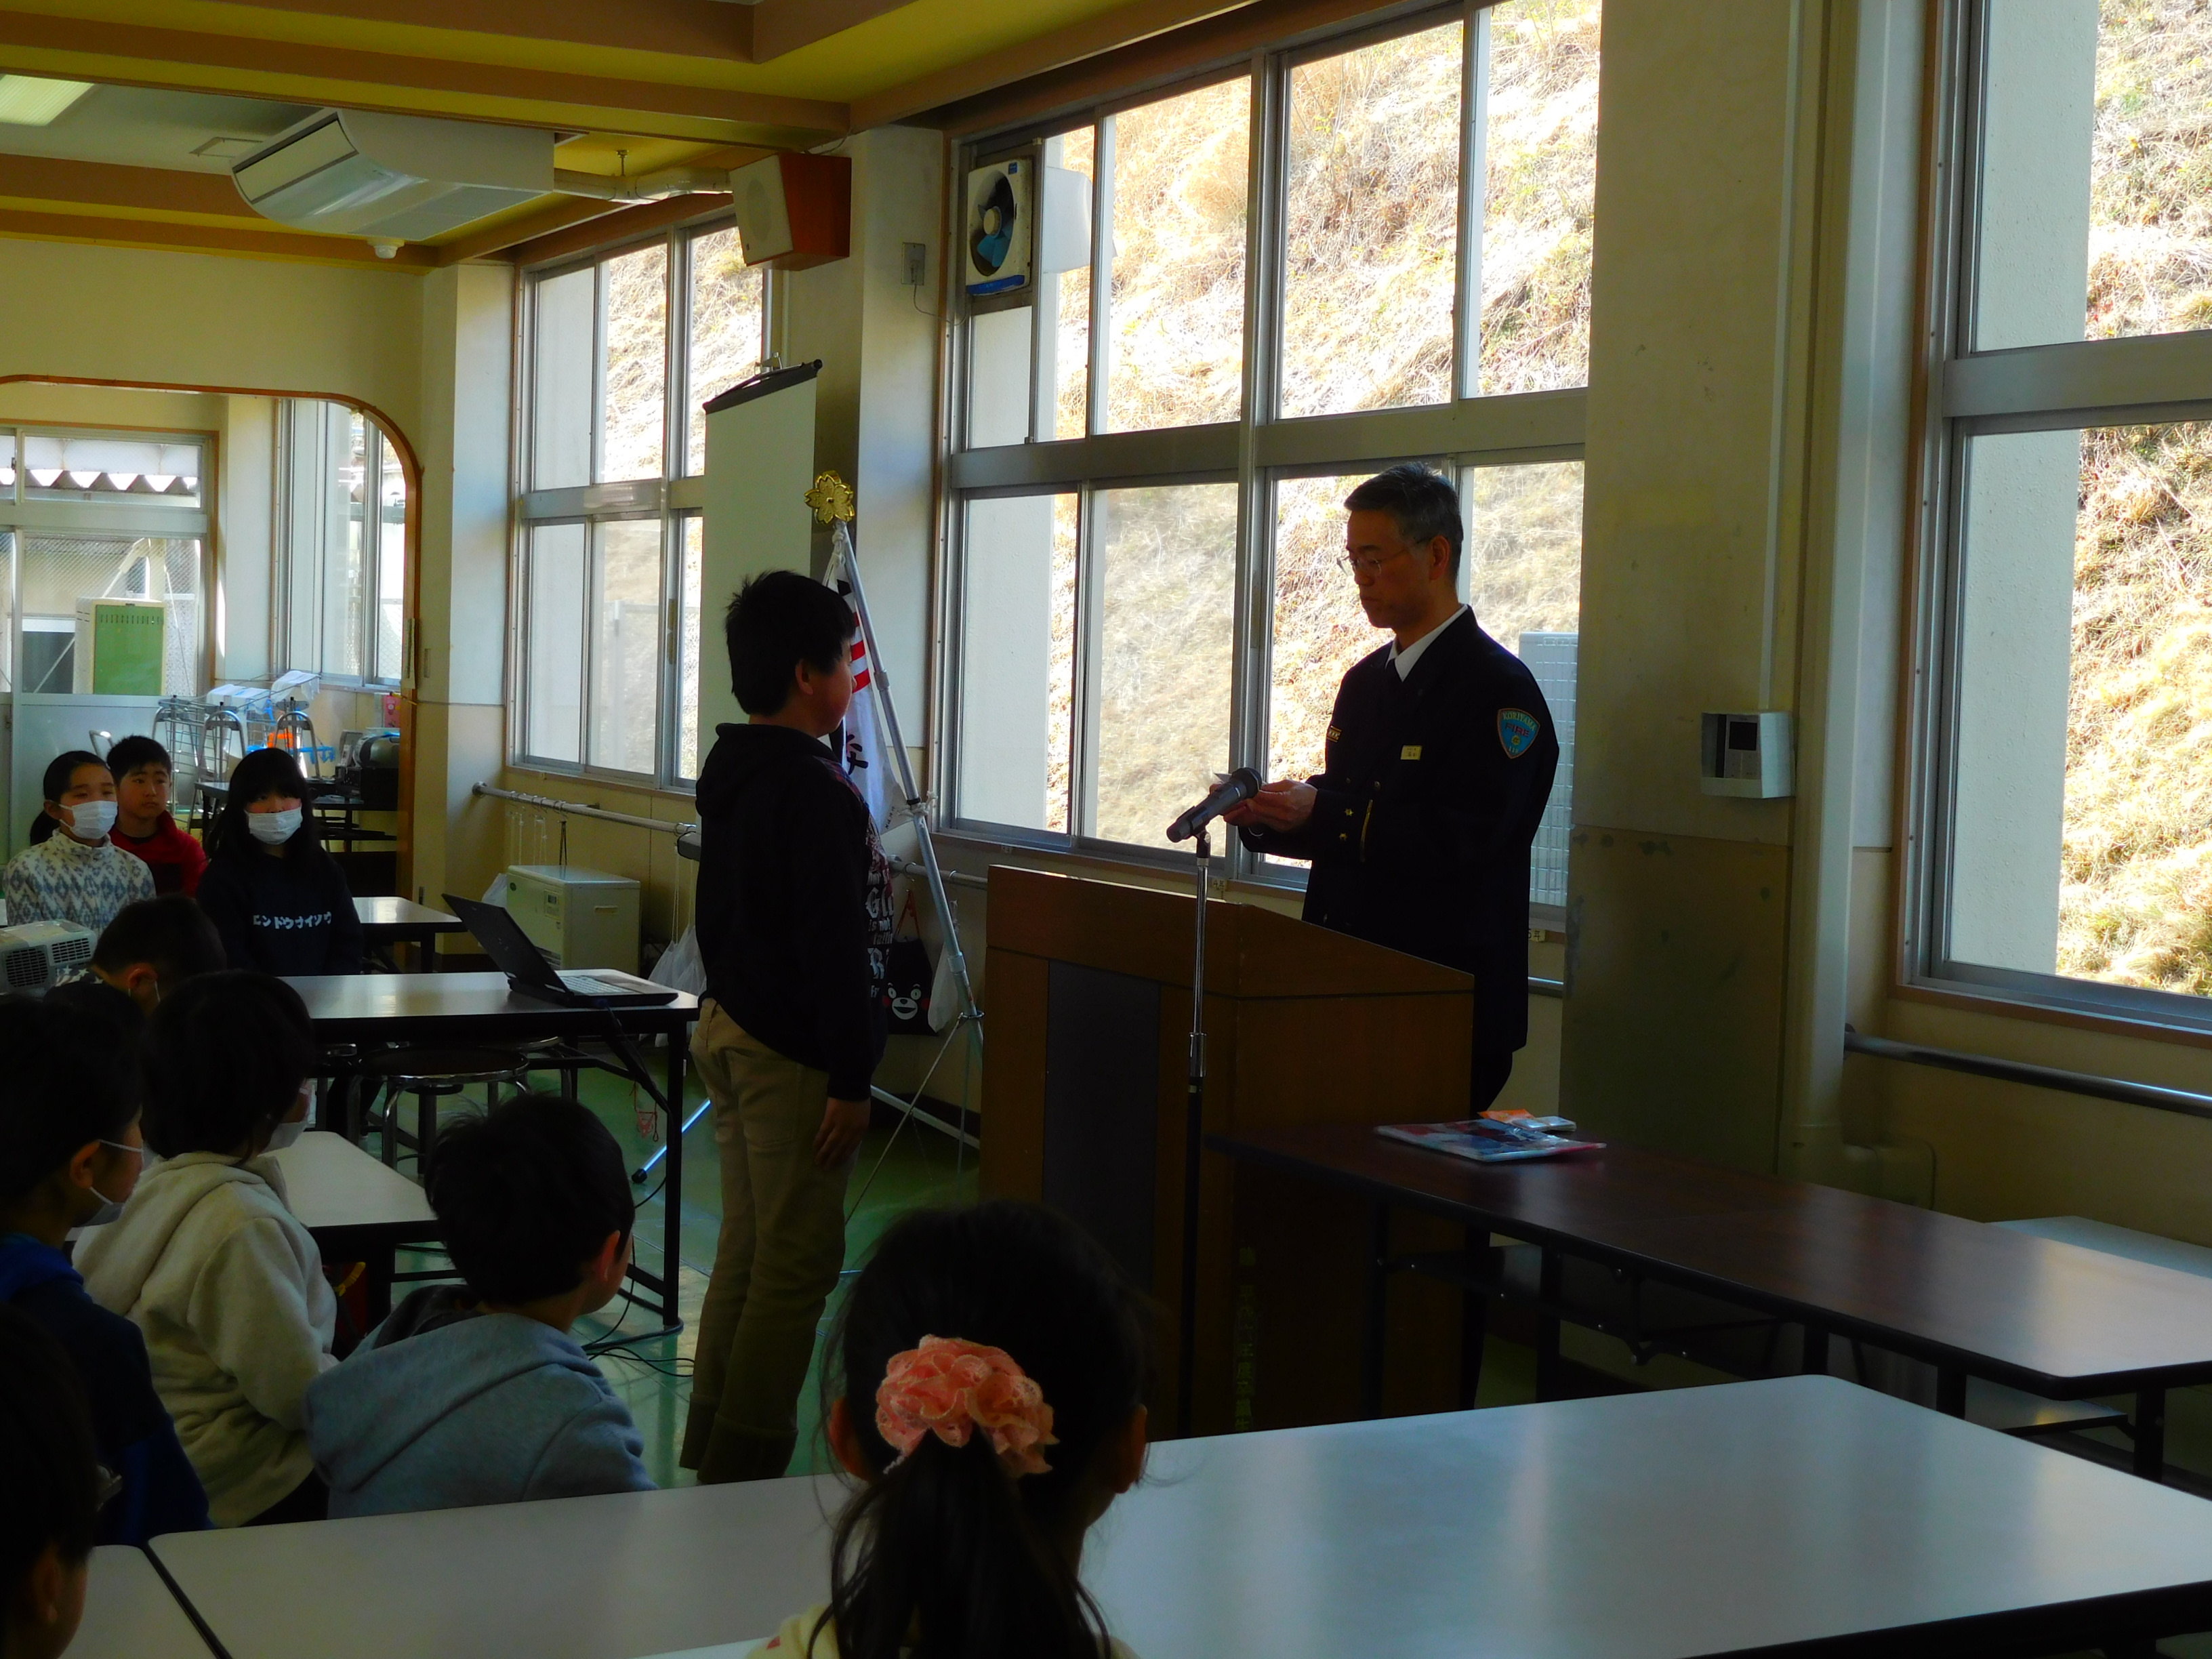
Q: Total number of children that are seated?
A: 9